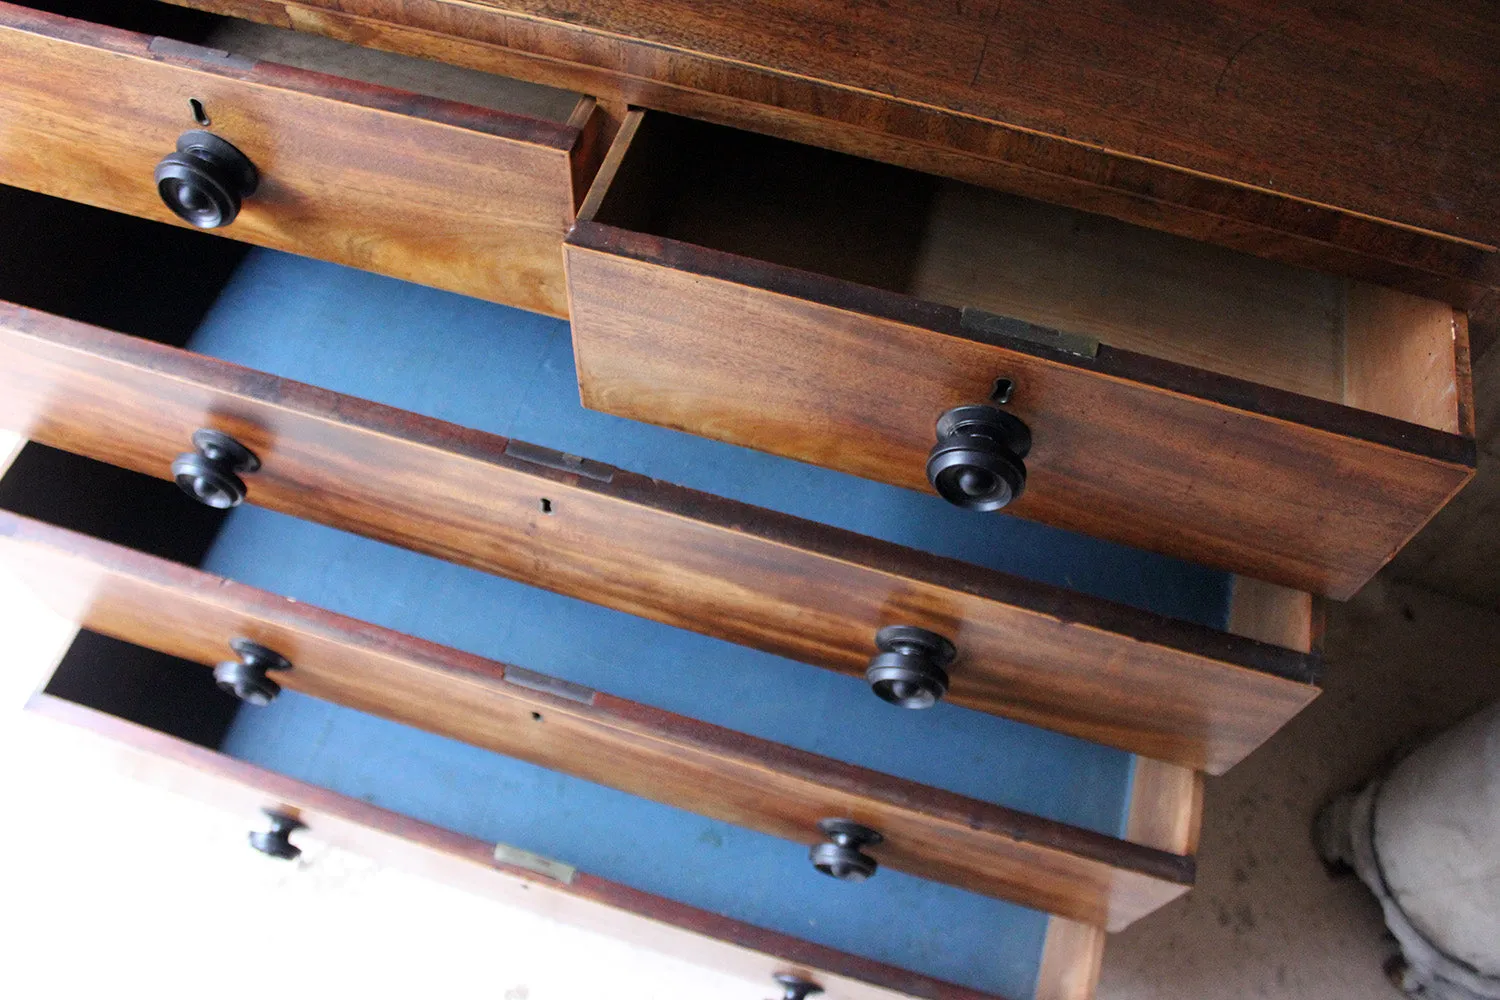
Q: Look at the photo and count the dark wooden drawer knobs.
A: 8